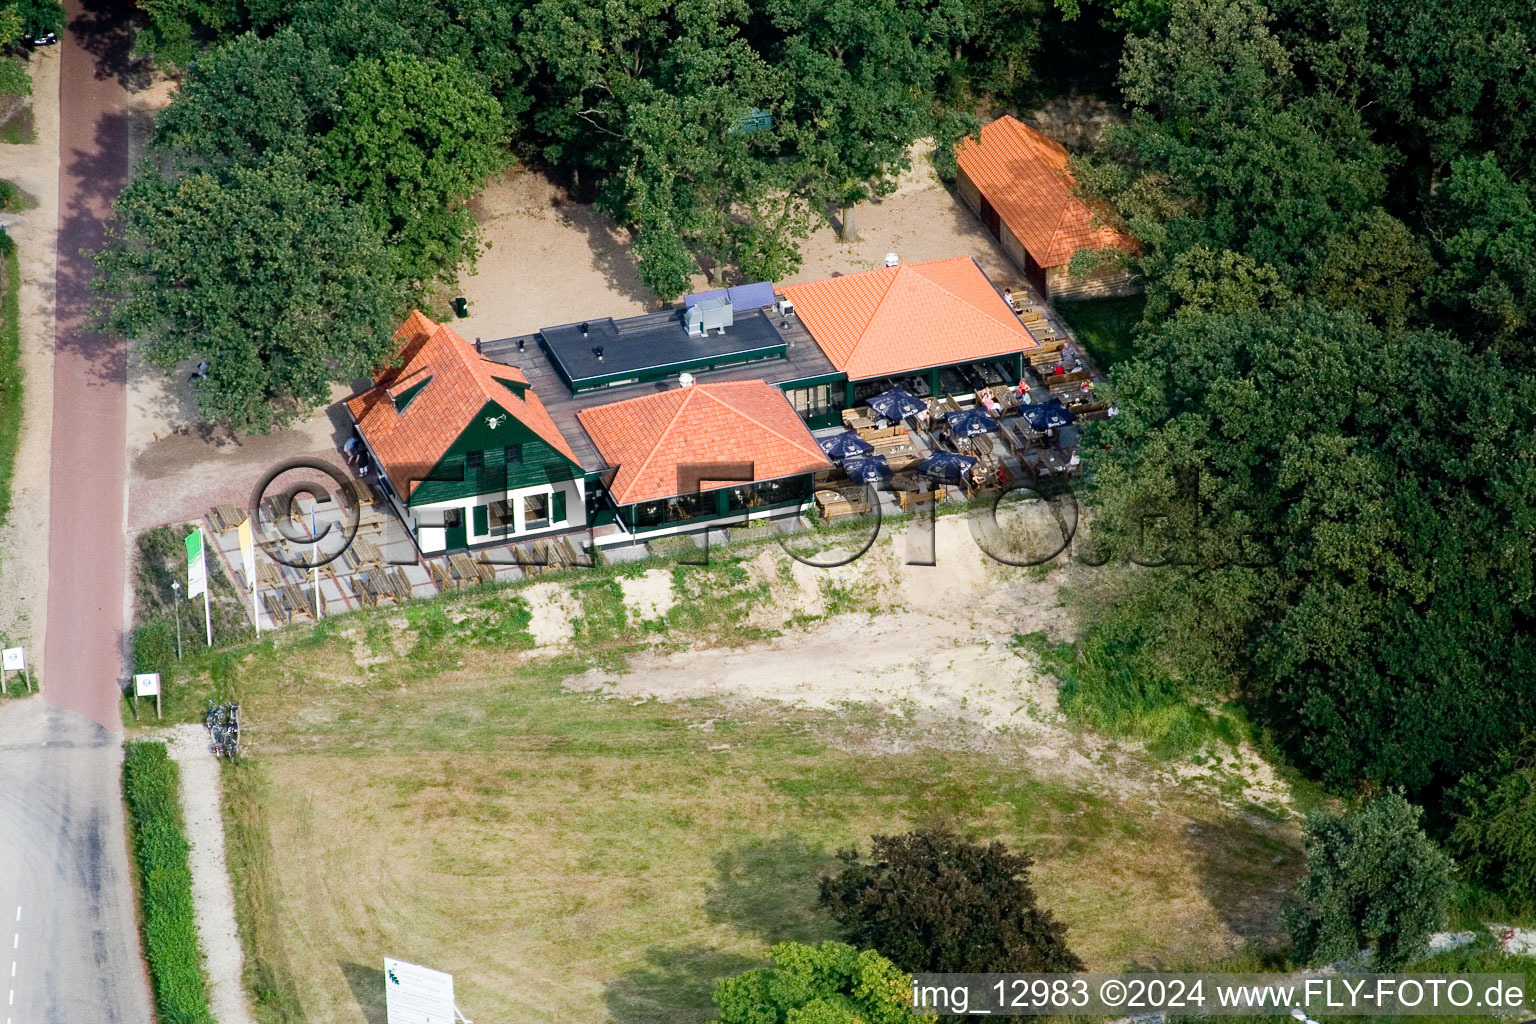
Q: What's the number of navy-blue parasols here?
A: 6